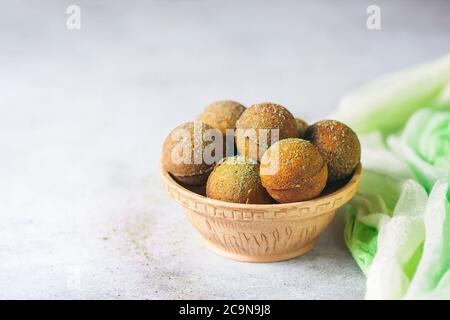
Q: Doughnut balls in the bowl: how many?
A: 7